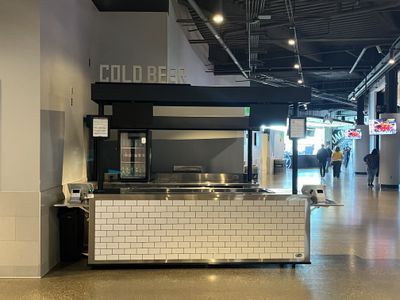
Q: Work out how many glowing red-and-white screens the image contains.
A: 2